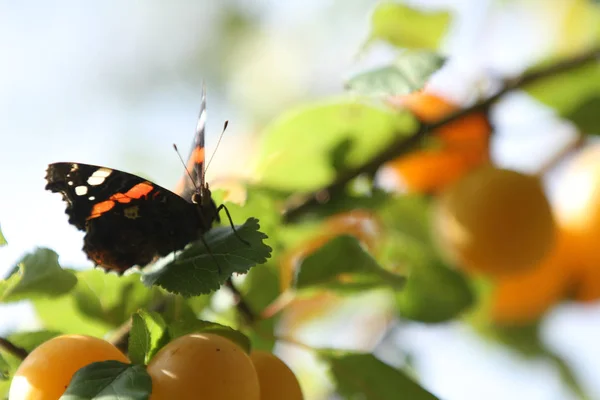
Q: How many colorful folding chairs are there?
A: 0